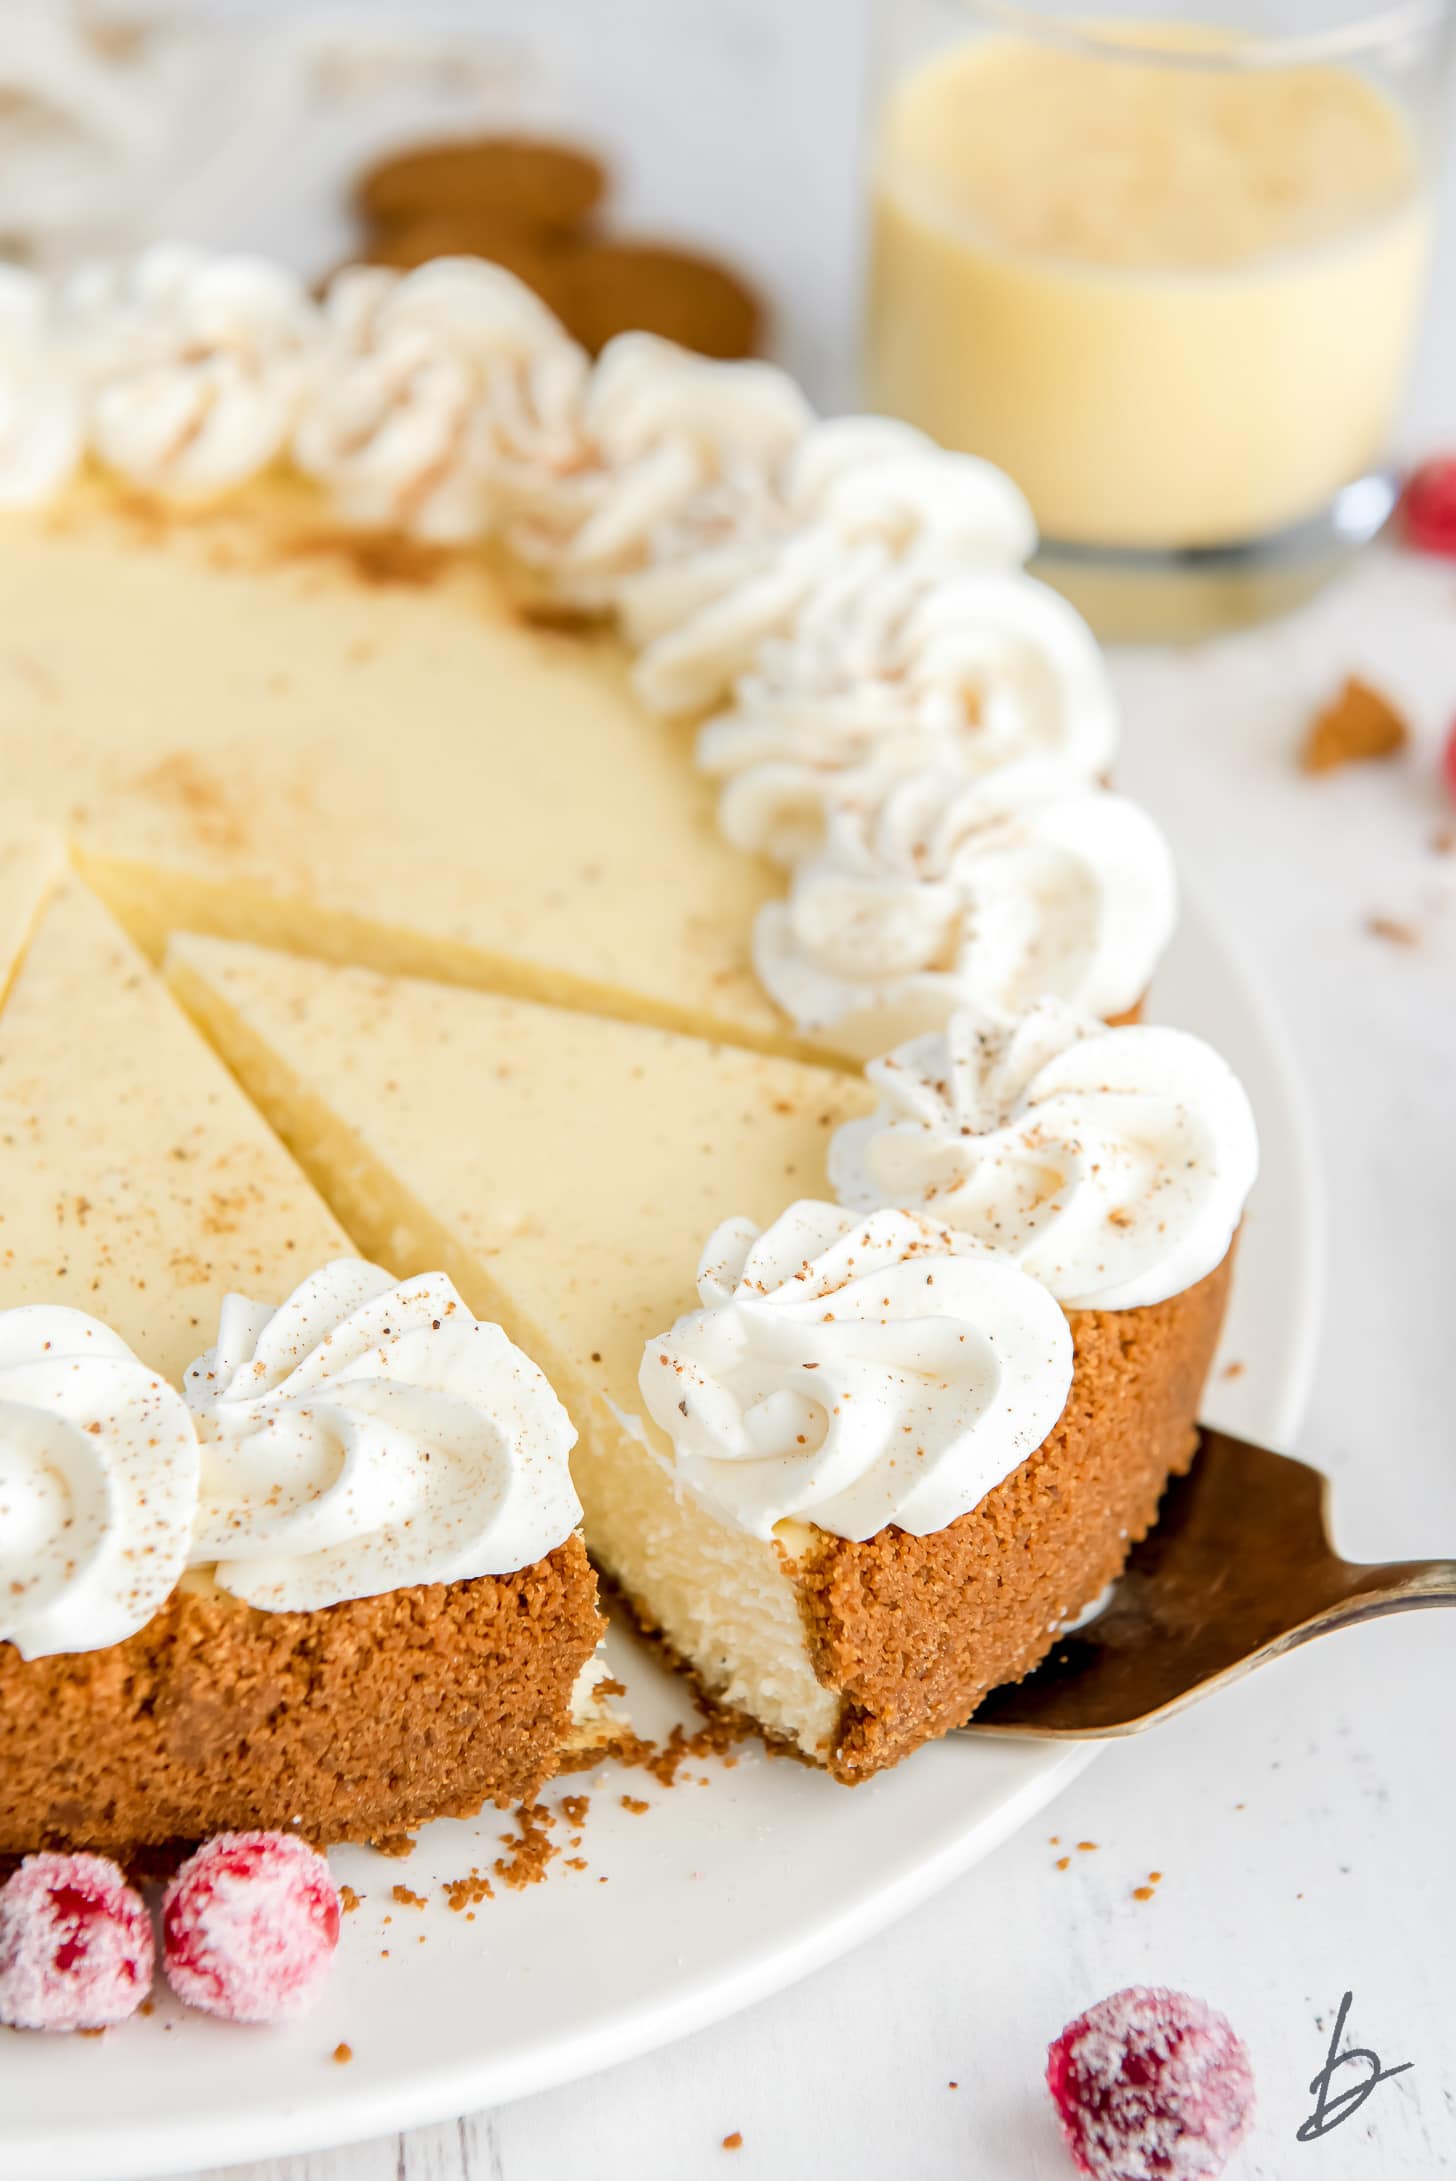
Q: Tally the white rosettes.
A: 11